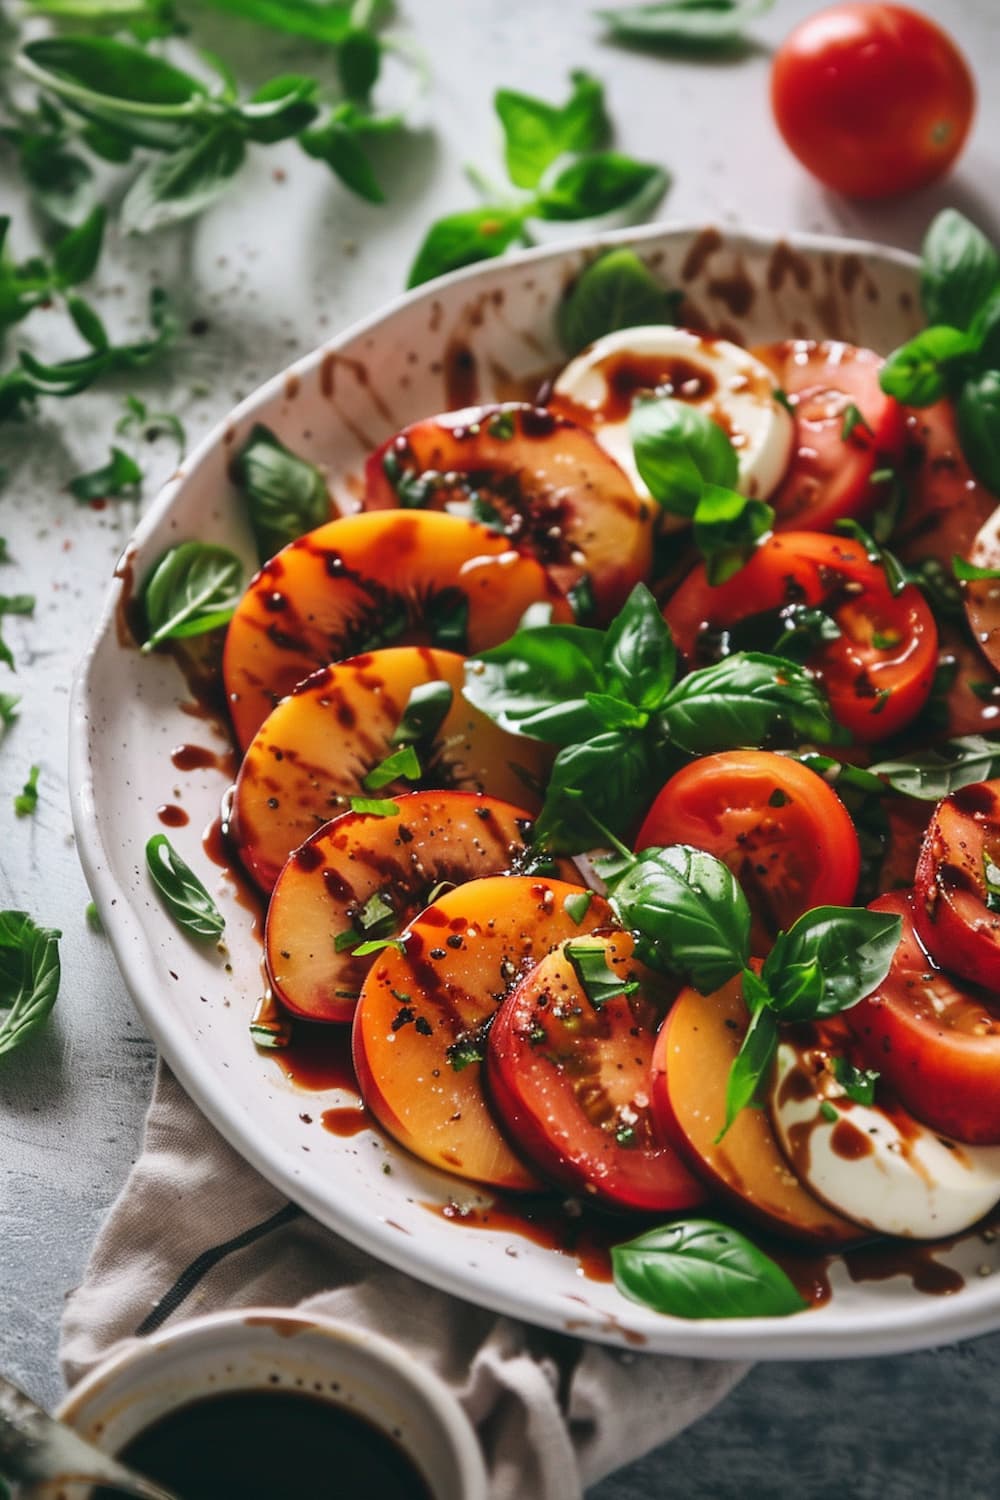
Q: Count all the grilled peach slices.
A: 6